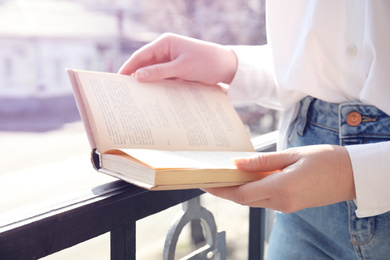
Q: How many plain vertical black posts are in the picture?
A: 2